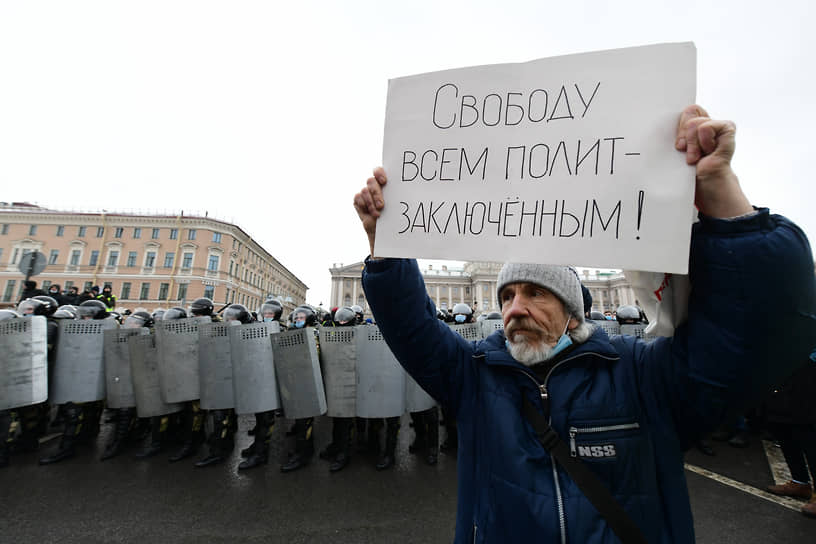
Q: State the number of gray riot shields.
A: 15